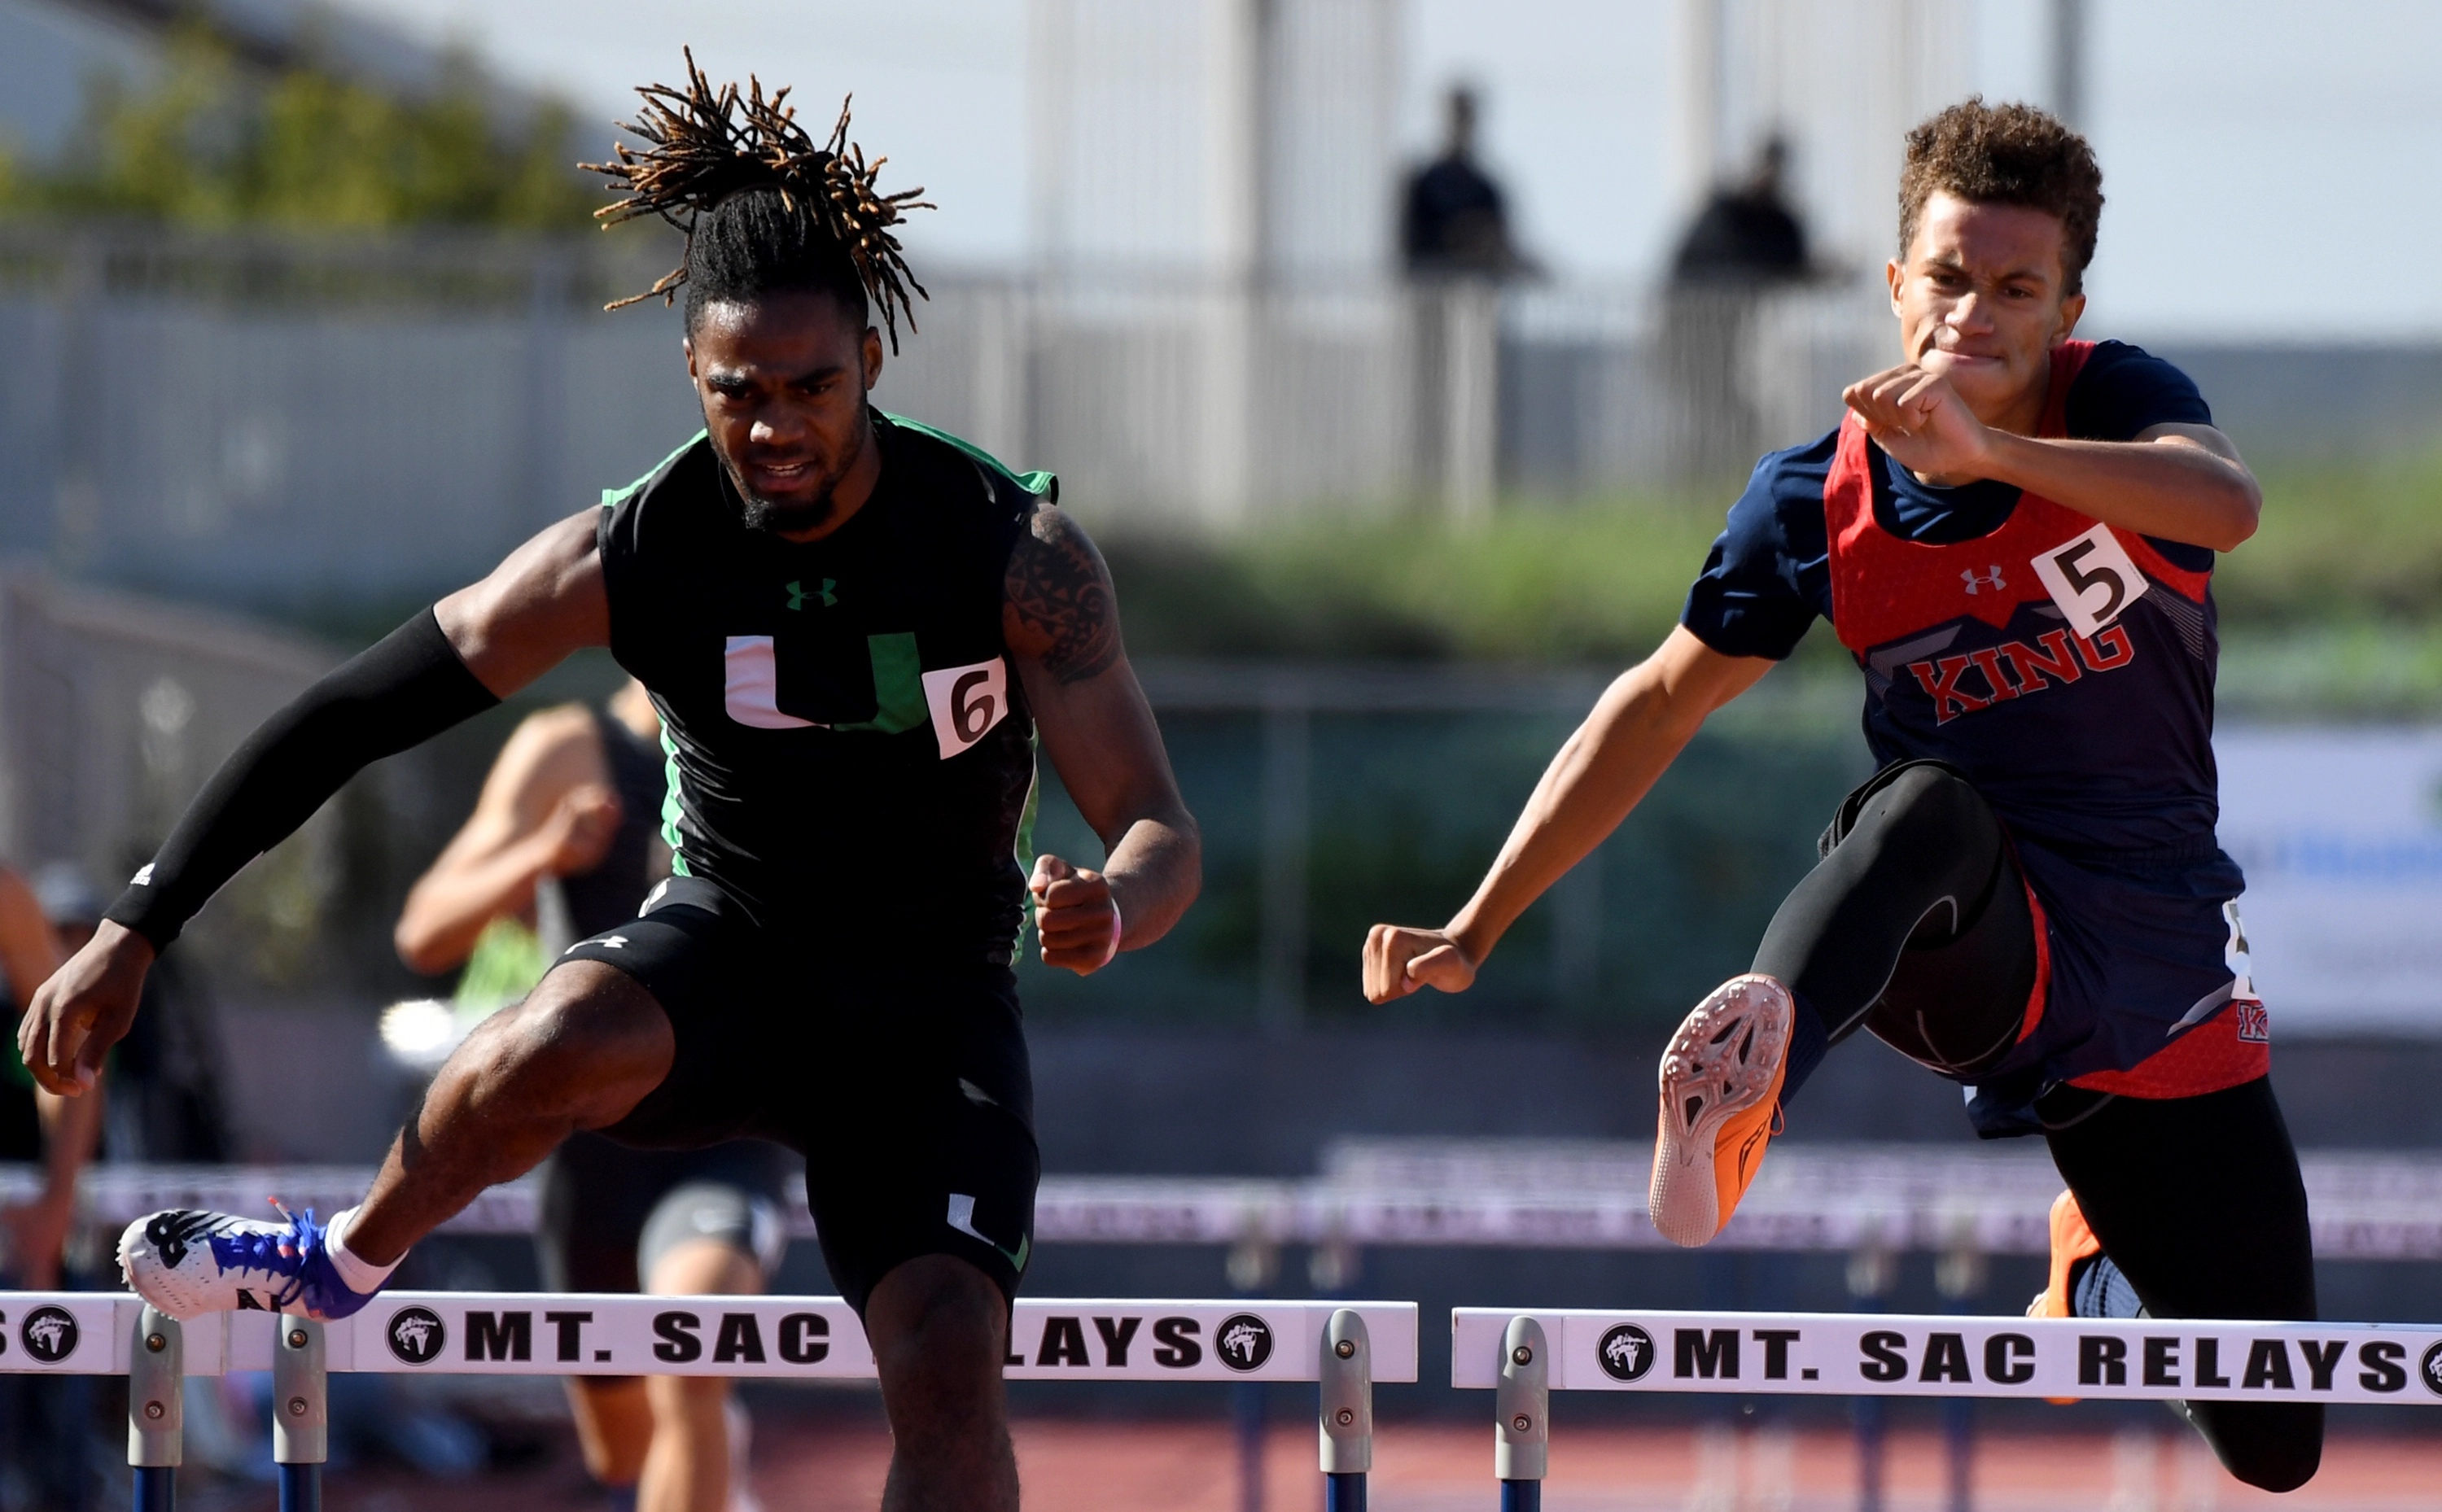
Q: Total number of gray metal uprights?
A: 4